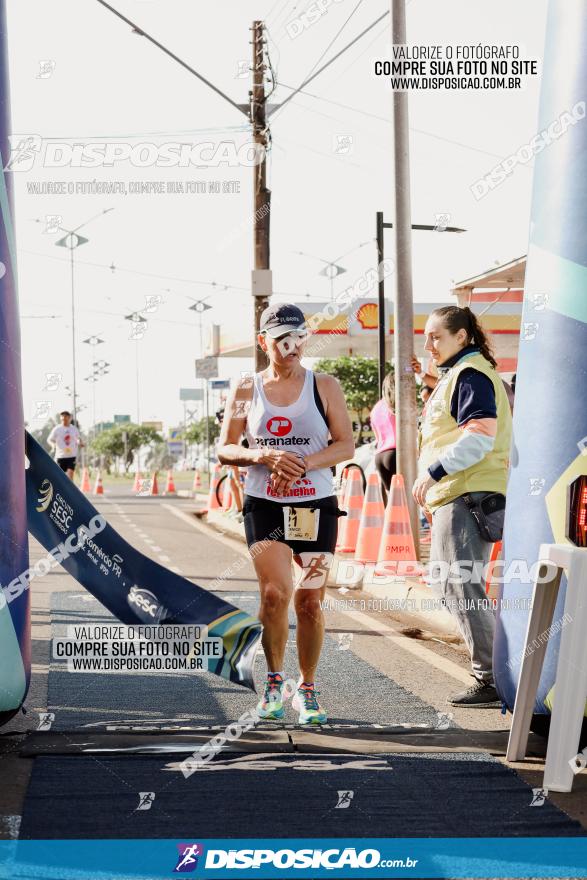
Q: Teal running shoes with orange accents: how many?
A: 2